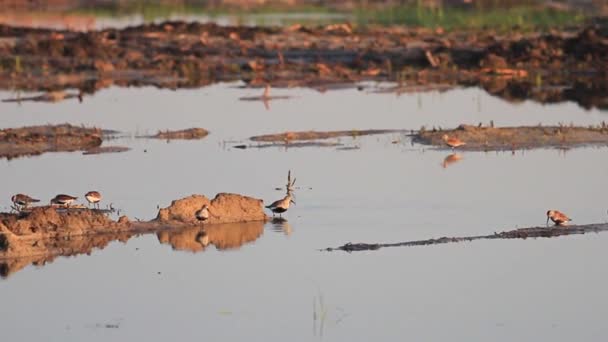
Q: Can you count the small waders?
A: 7